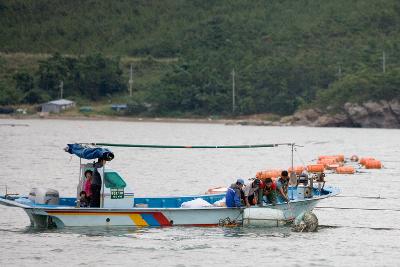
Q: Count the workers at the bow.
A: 4